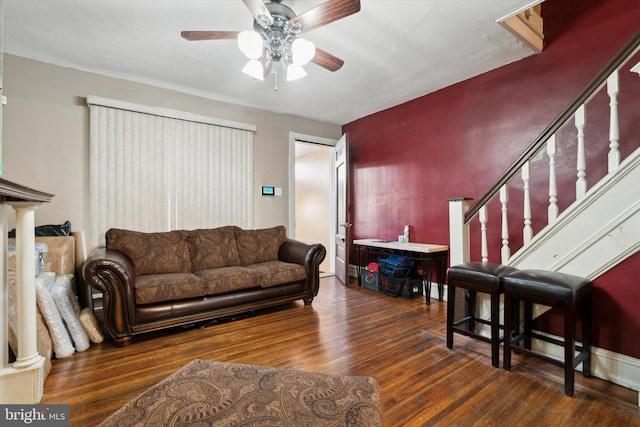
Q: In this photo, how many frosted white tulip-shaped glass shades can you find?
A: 4